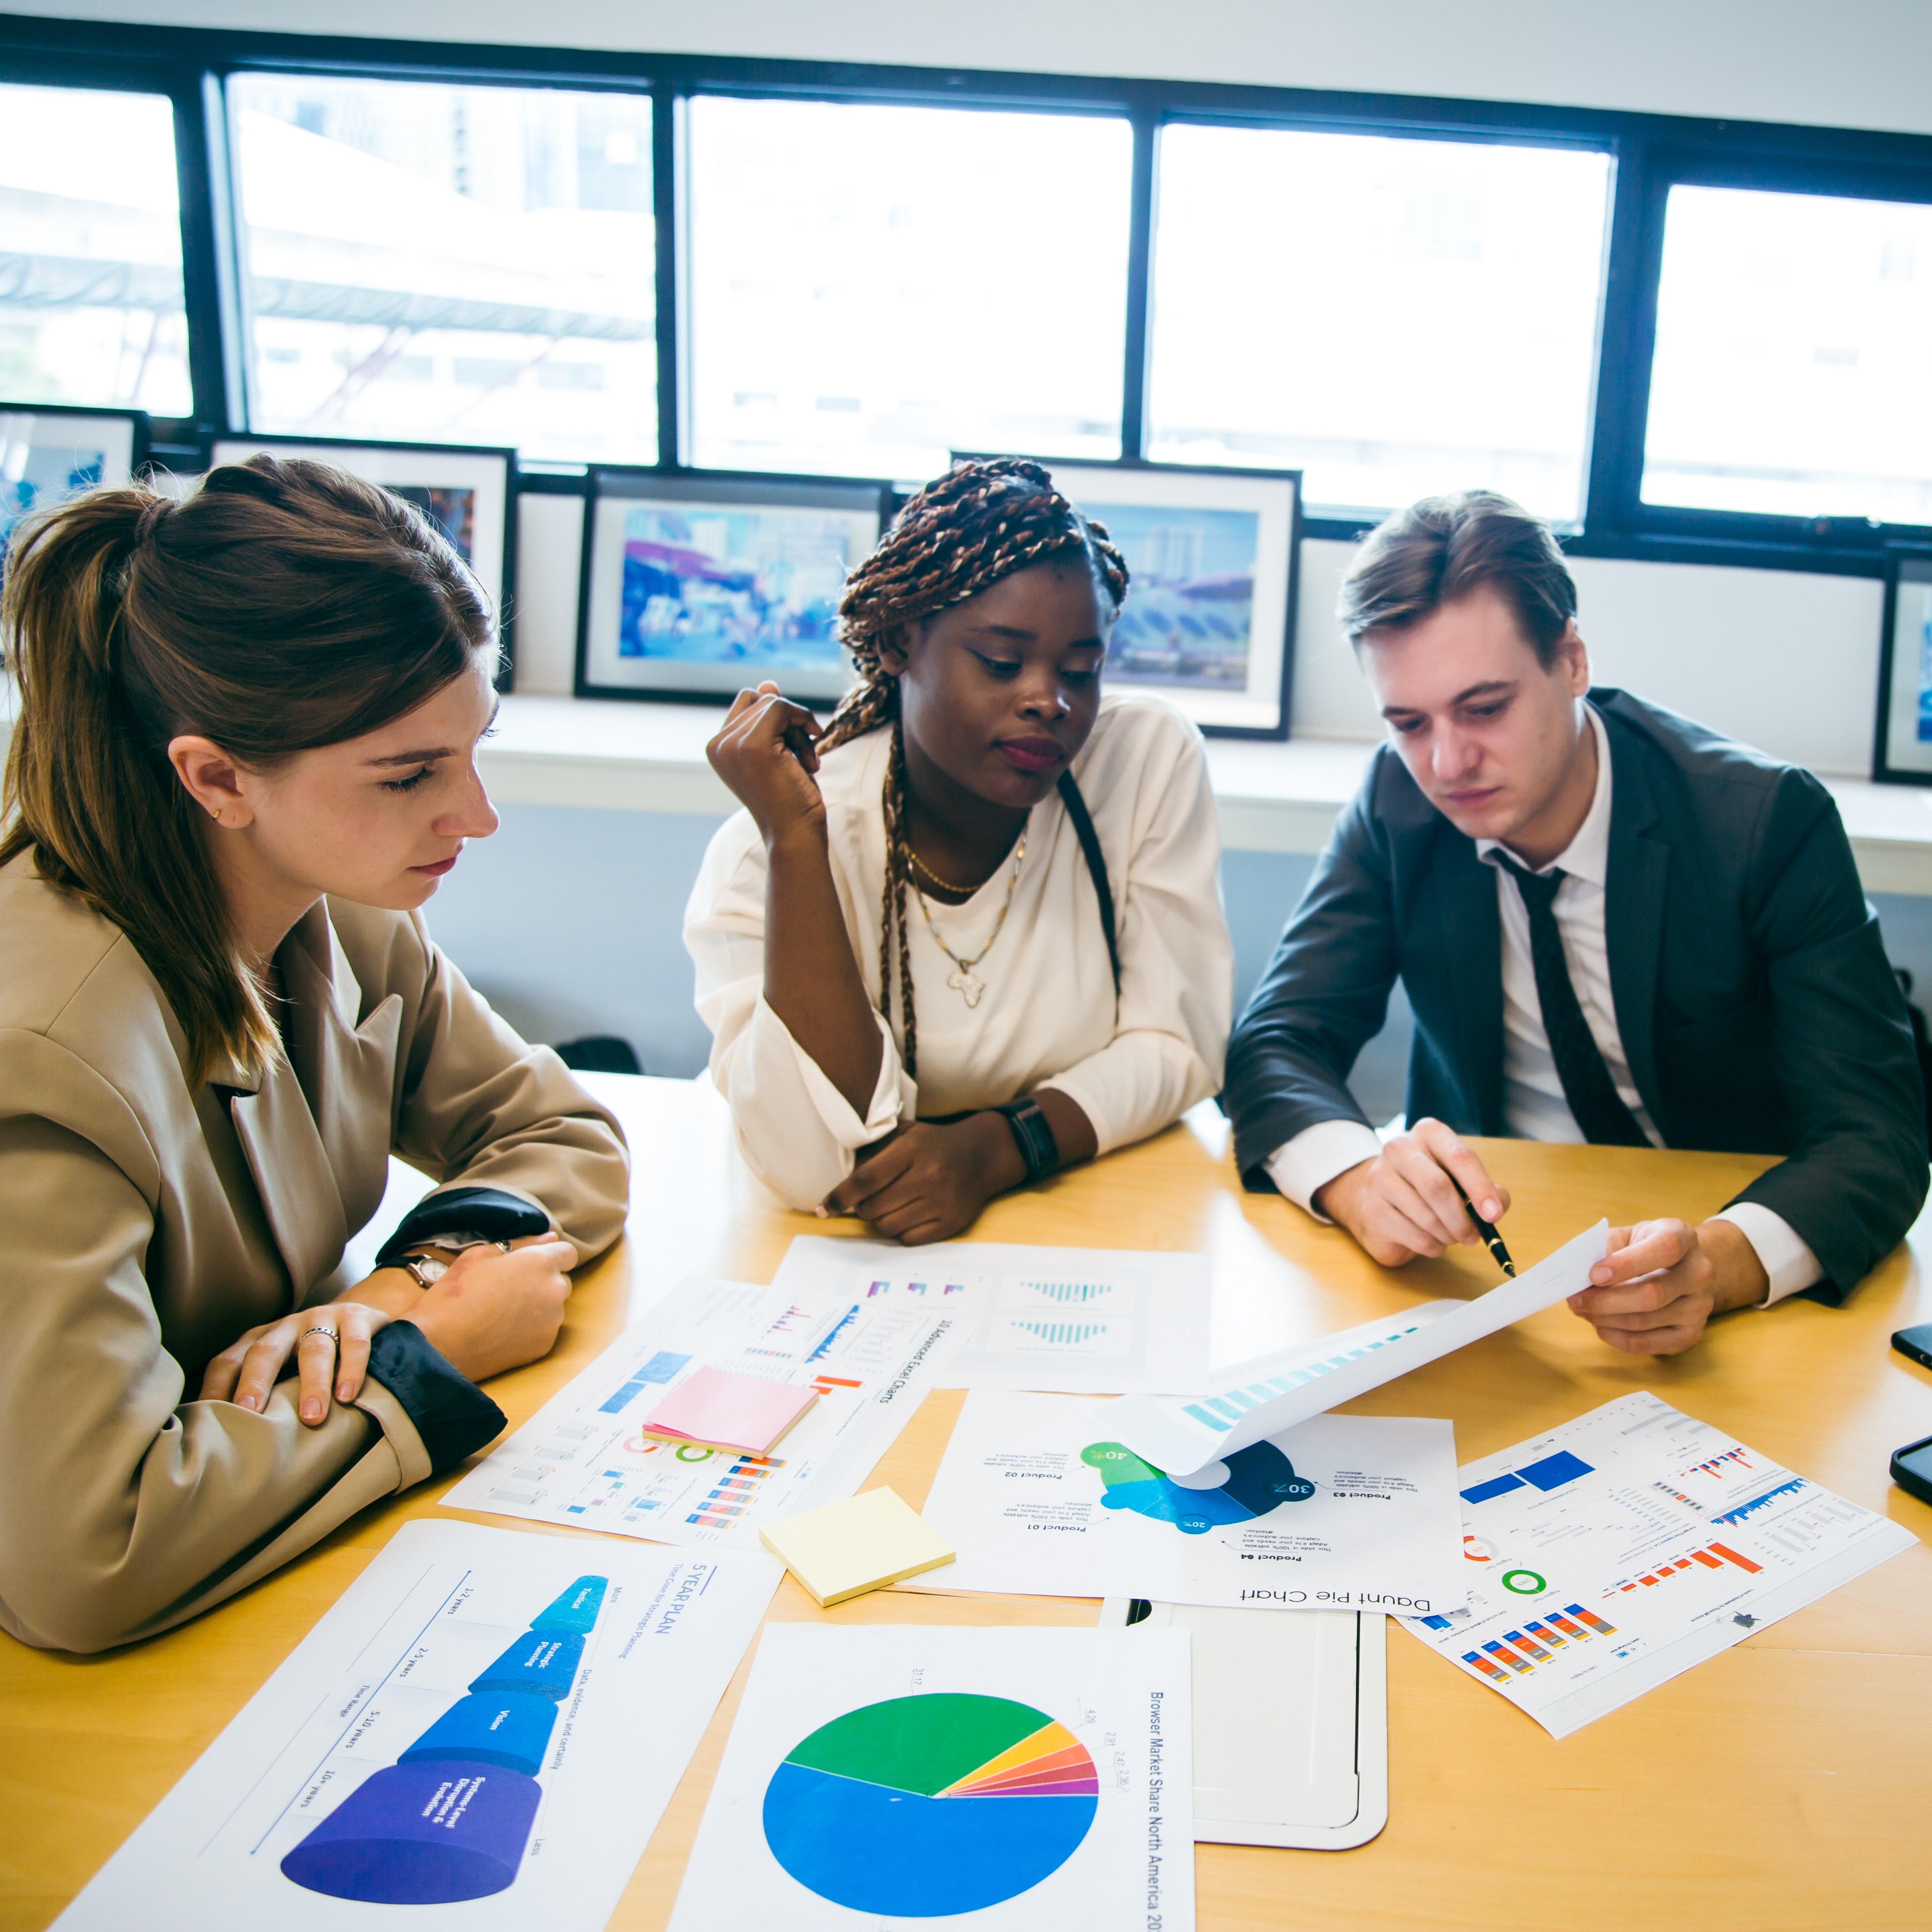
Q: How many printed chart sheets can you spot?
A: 7